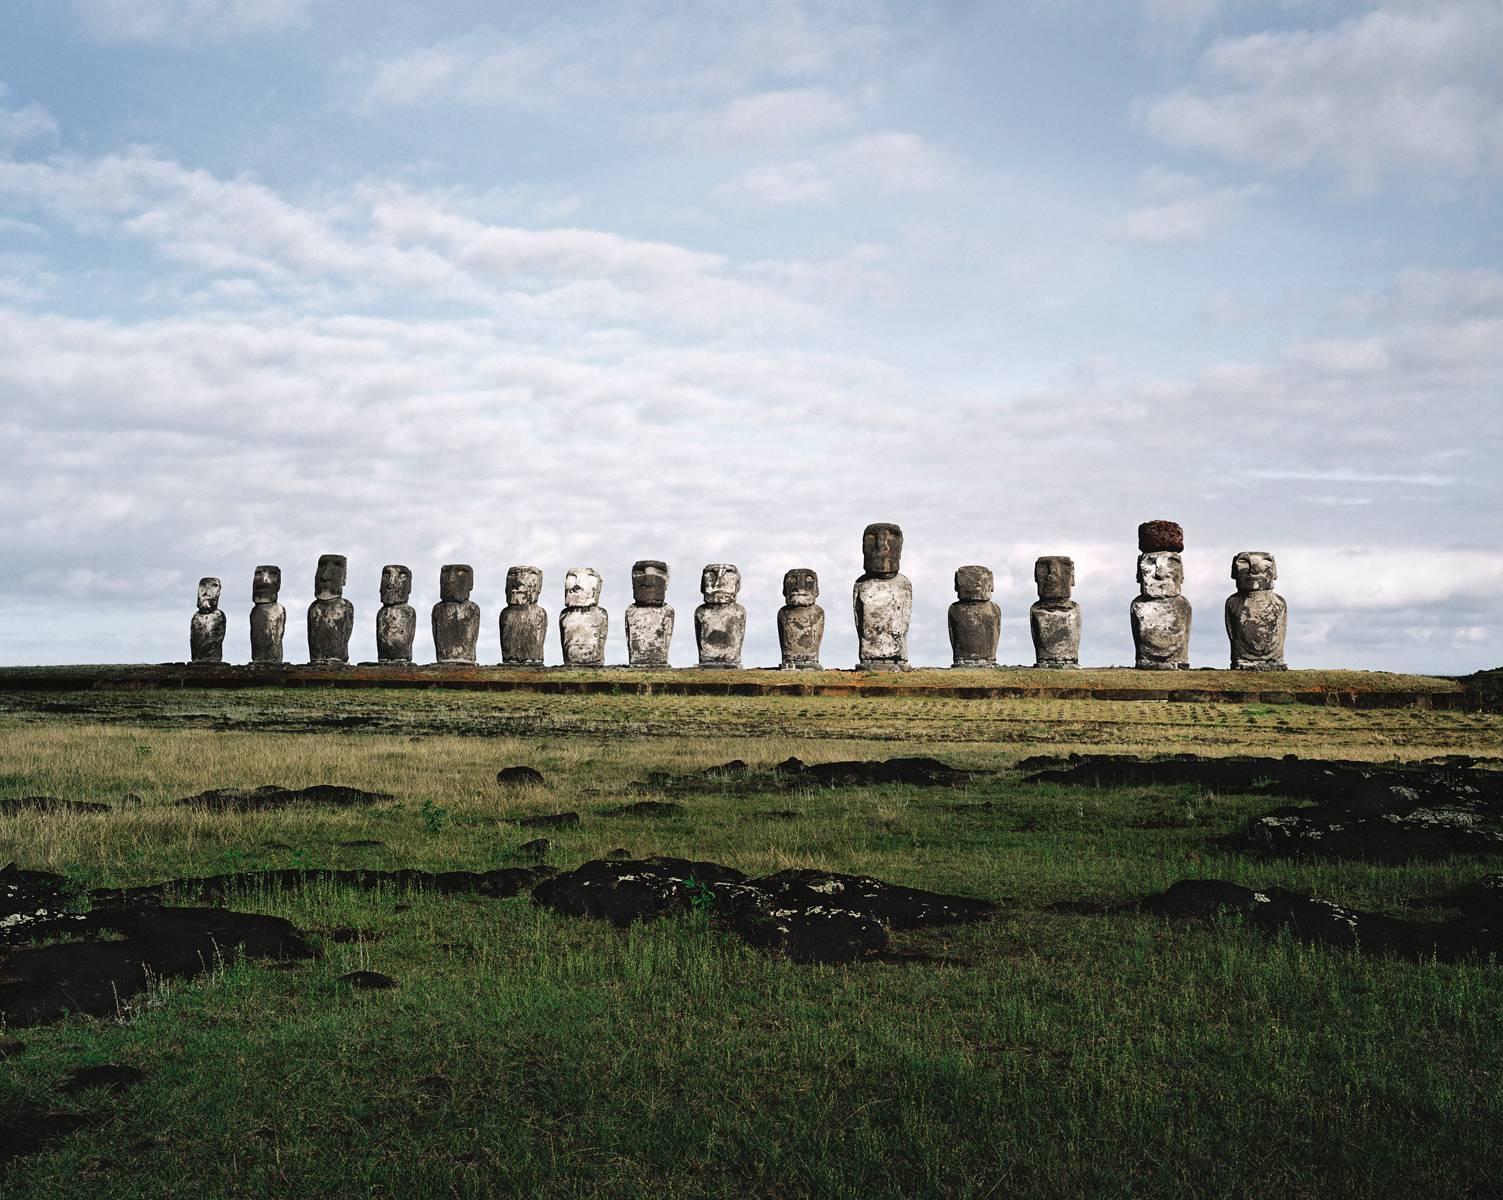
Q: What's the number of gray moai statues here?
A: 15